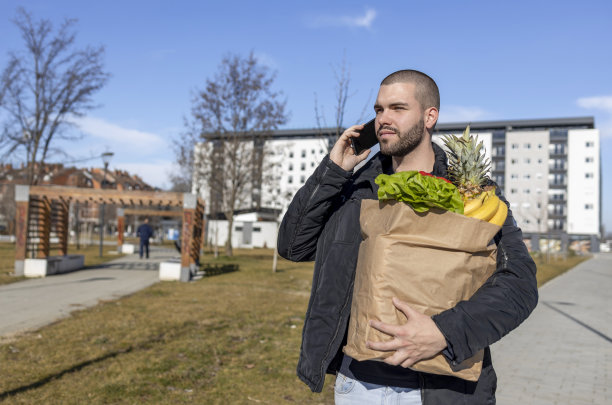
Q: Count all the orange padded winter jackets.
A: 0